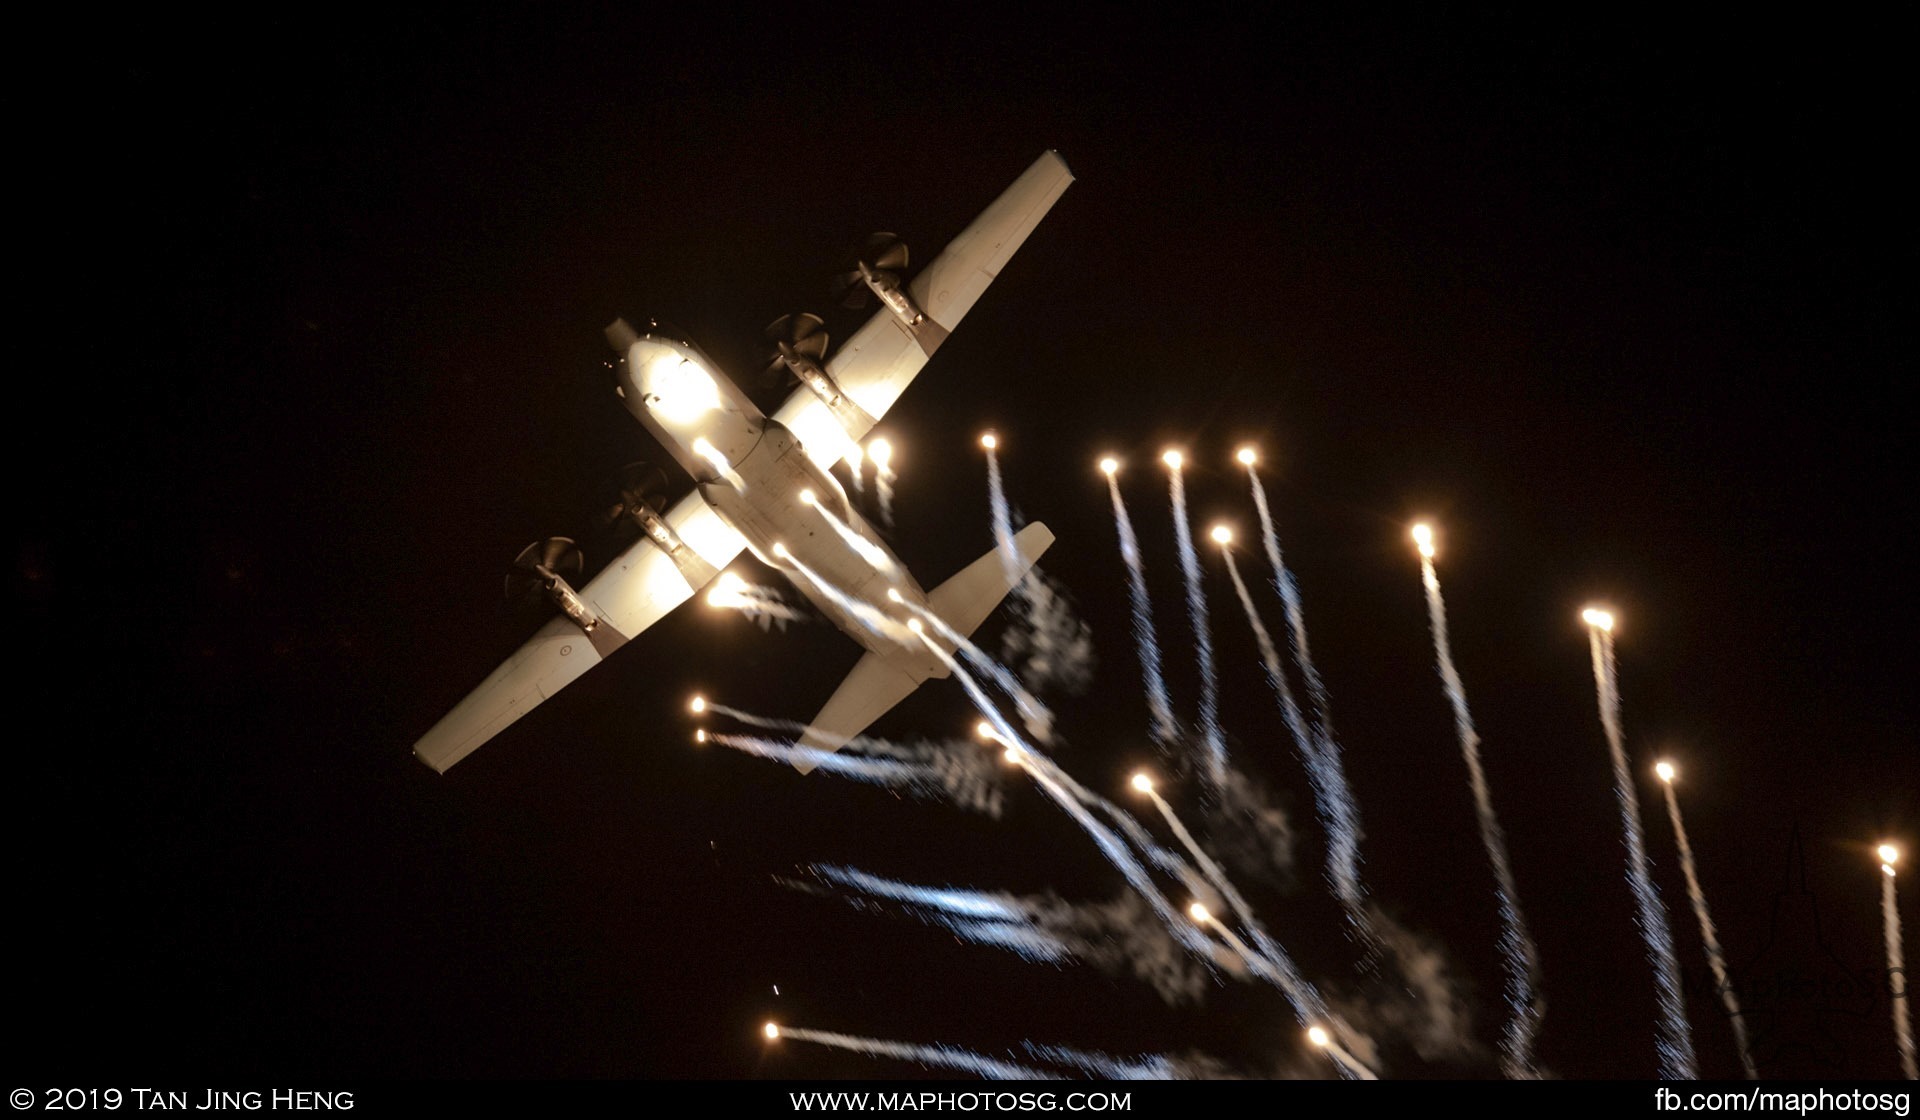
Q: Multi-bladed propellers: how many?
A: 4